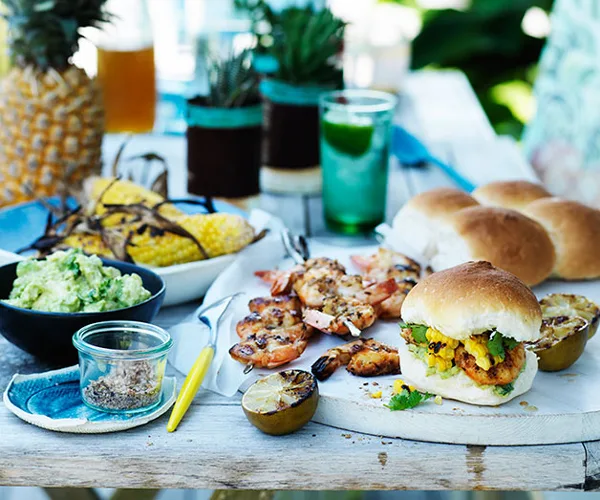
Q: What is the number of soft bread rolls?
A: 5